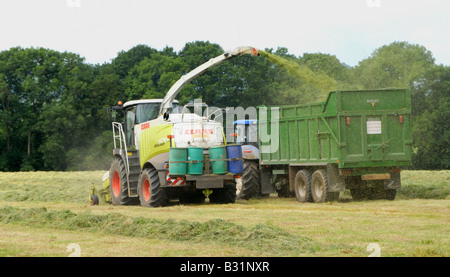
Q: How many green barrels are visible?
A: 3